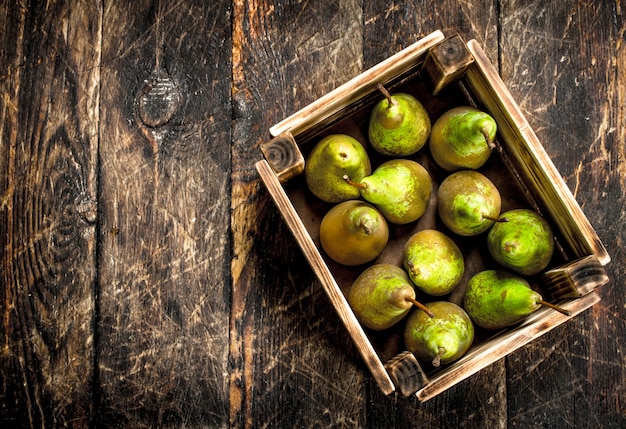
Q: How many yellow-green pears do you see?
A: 11